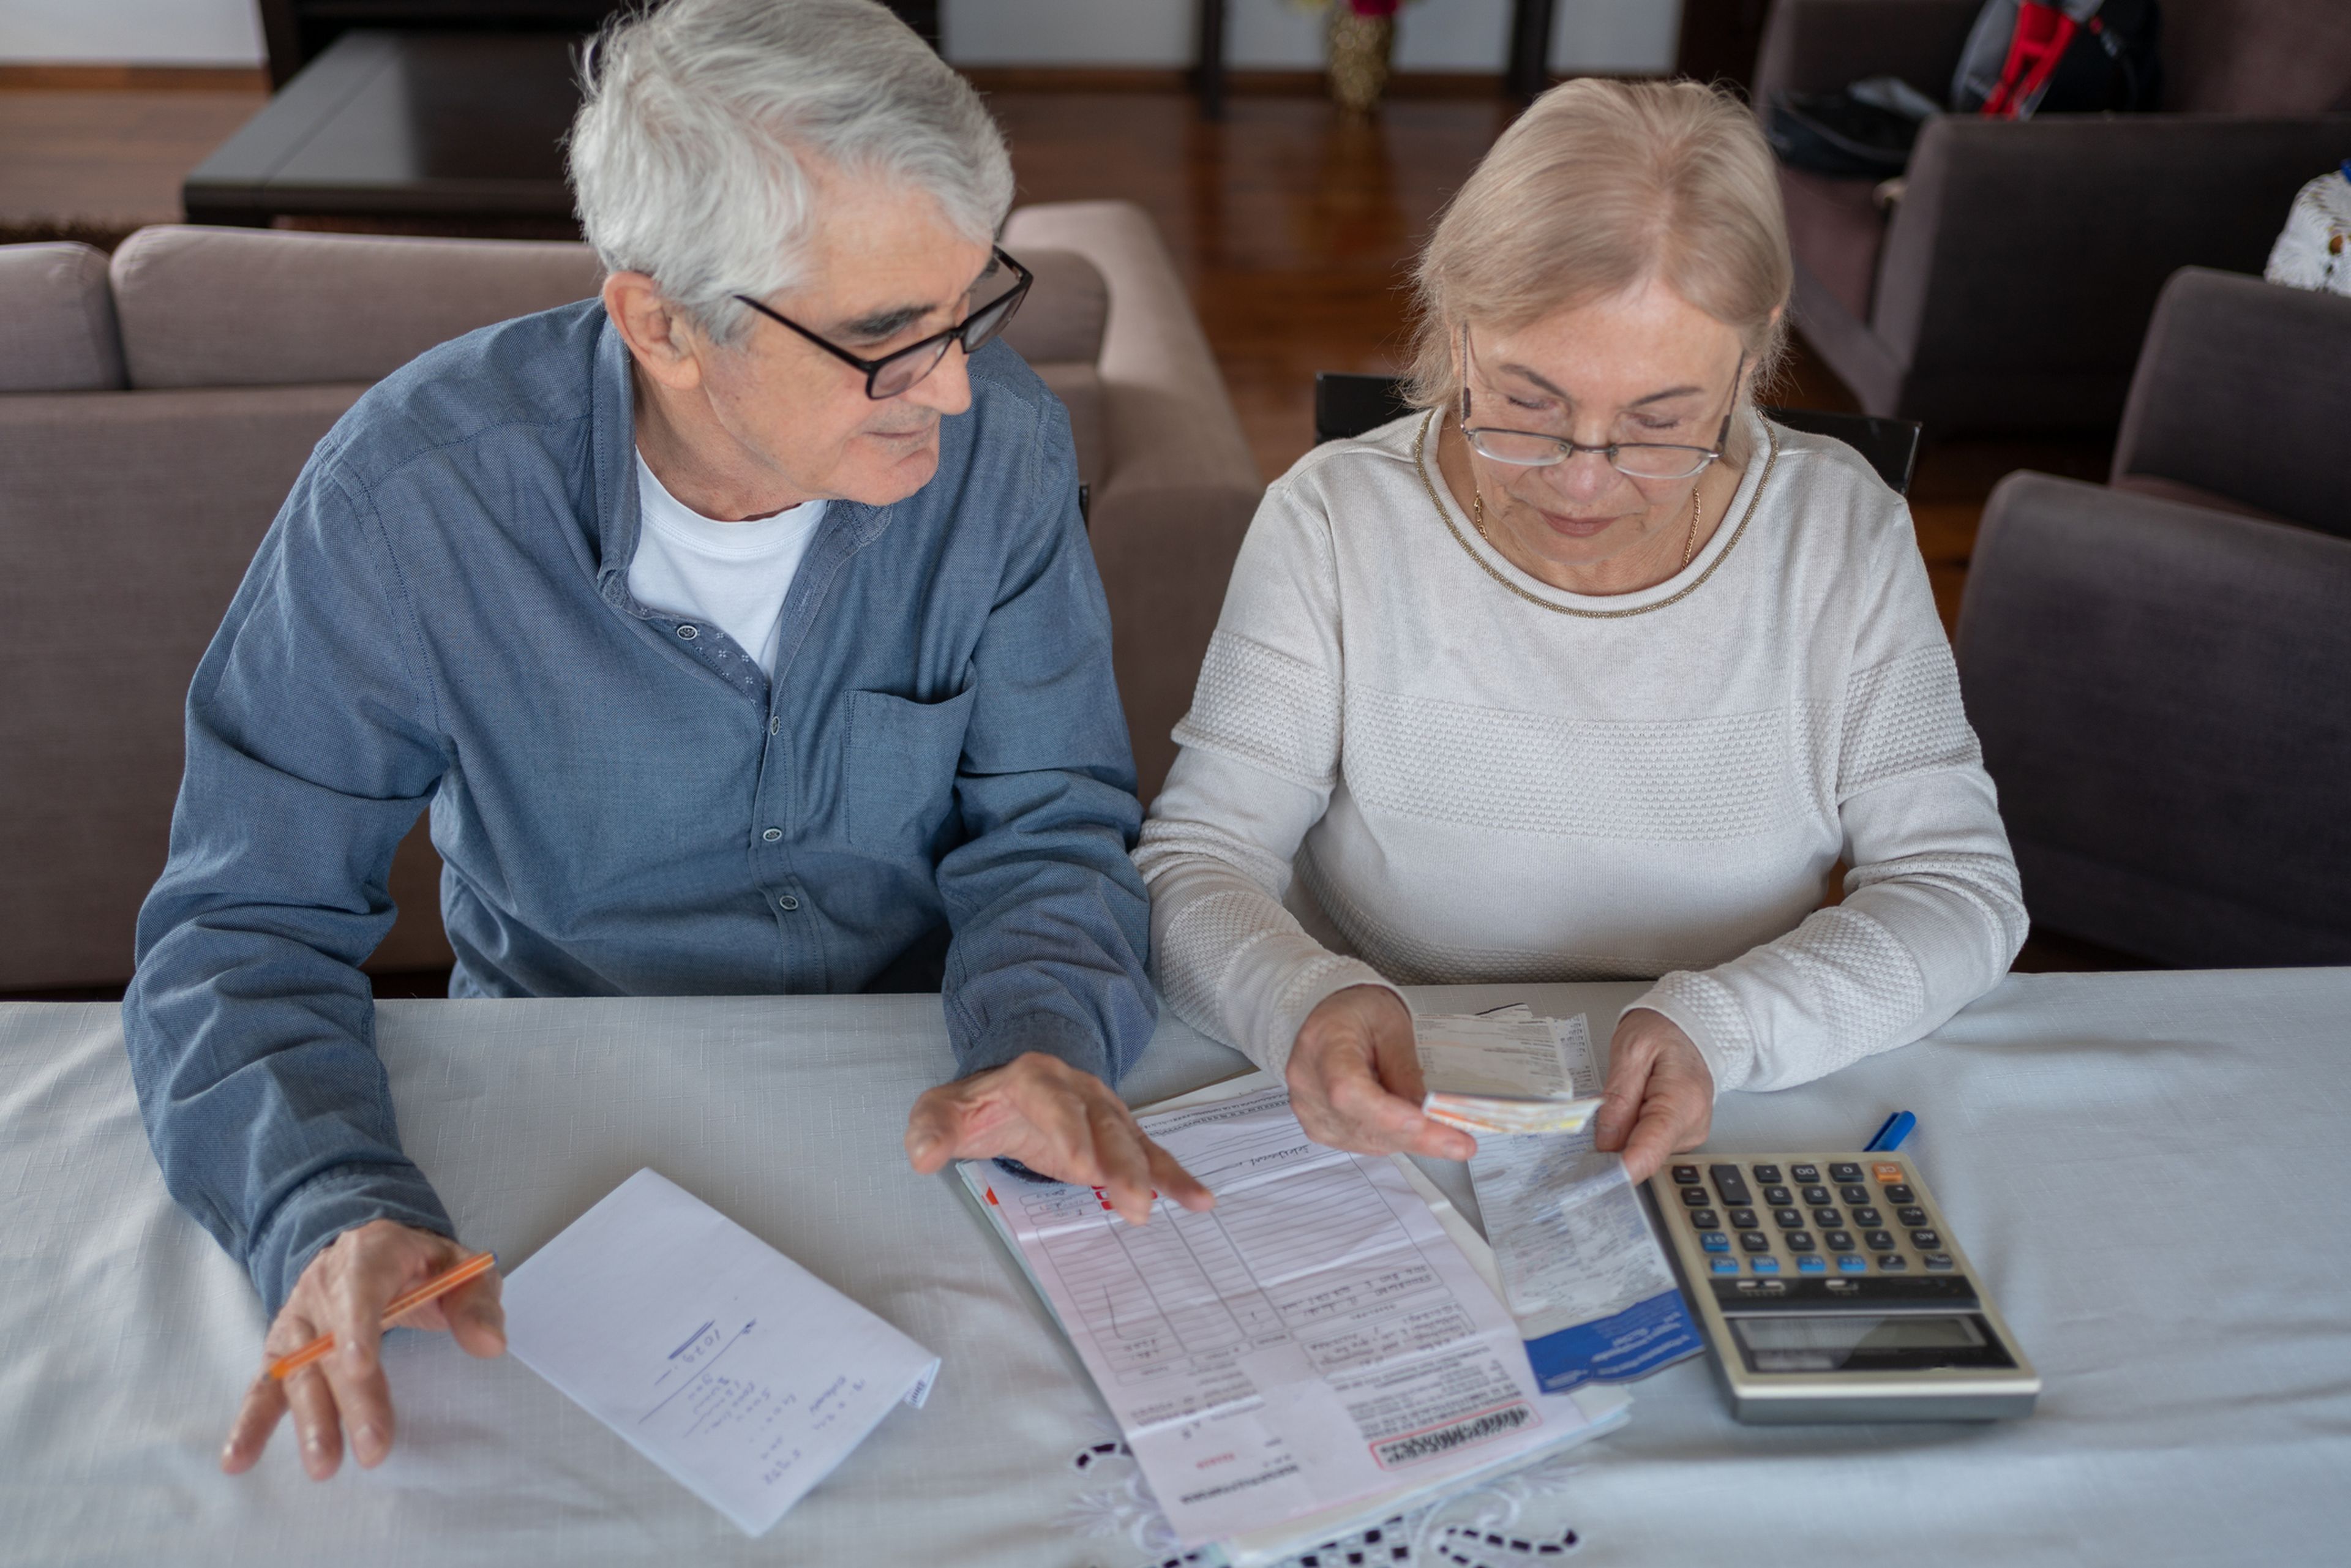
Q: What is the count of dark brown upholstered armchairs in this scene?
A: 2